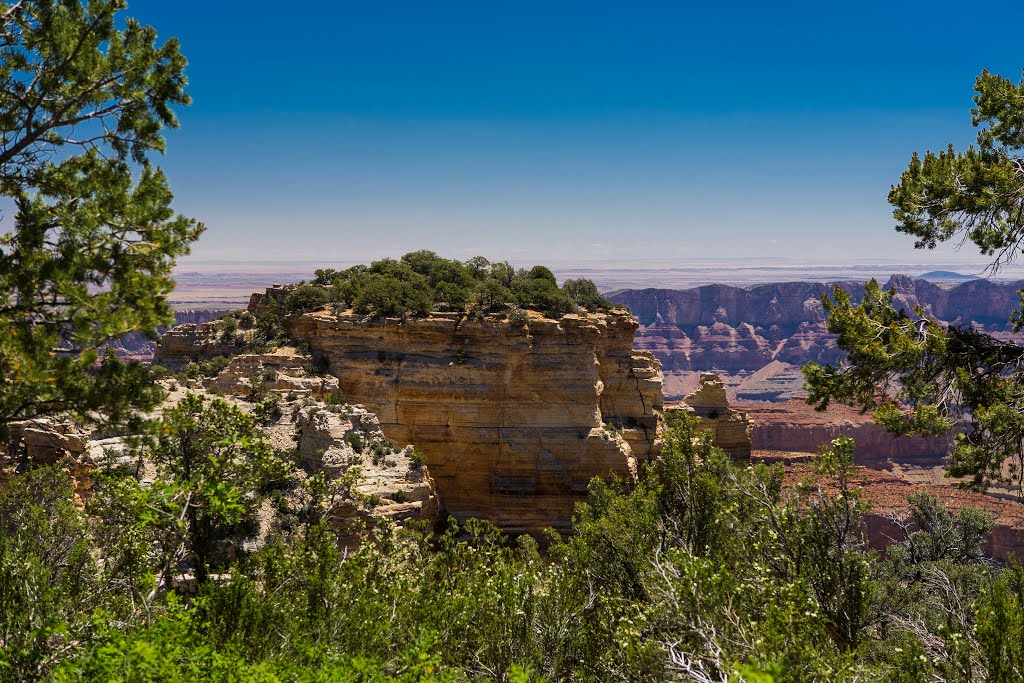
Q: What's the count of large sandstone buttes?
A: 1